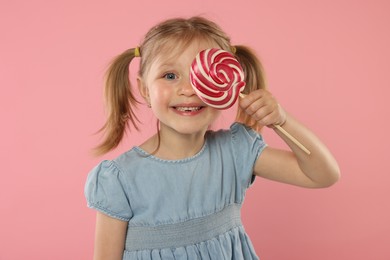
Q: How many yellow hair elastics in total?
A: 2